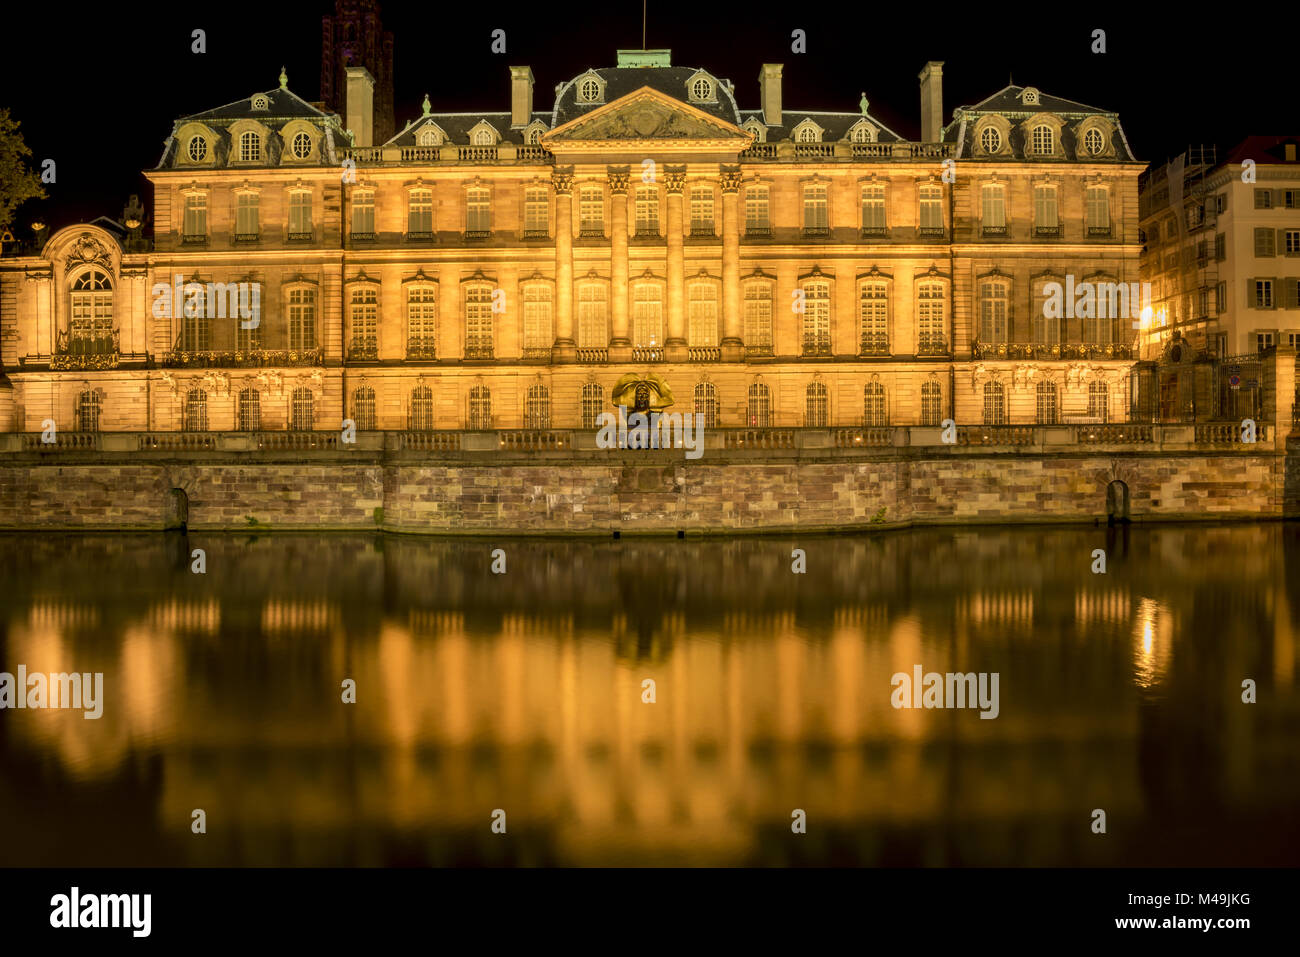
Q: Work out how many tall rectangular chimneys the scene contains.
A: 4